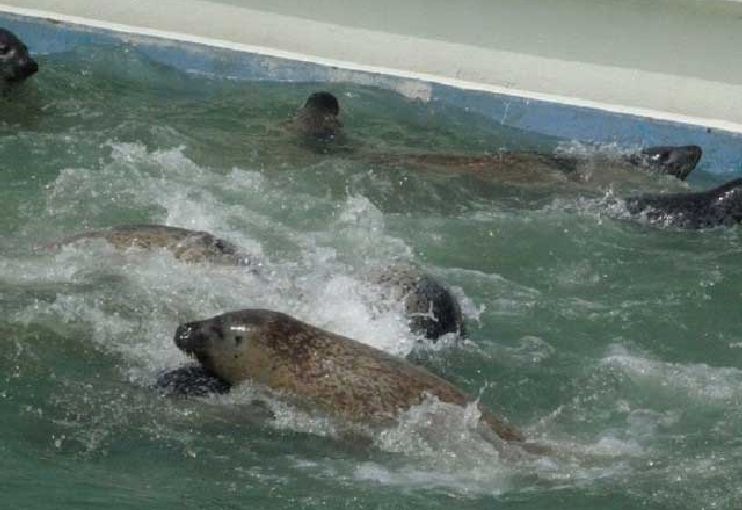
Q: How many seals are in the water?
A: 8